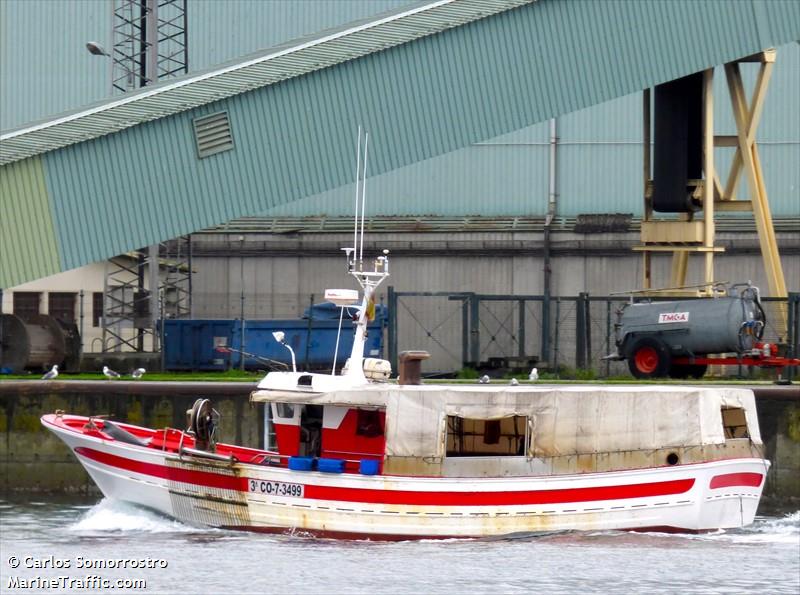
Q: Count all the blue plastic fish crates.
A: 3